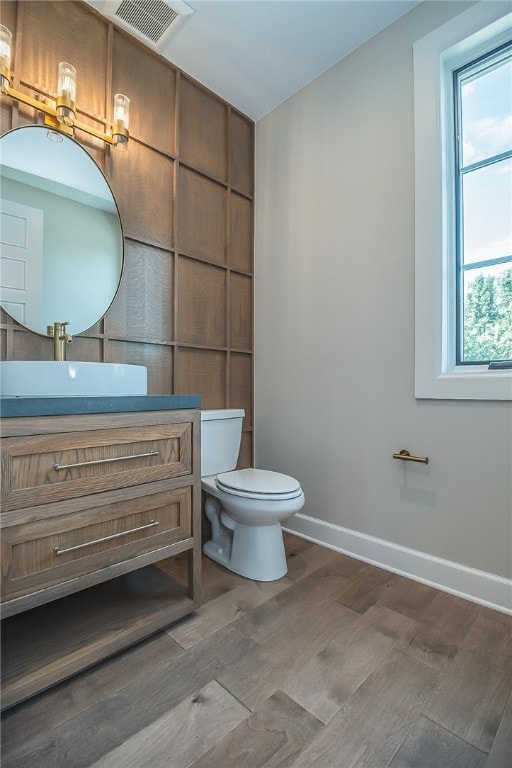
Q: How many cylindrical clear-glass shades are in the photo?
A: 3